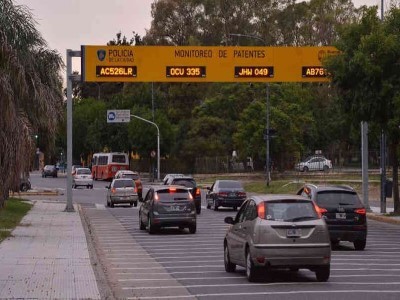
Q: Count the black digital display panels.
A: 4